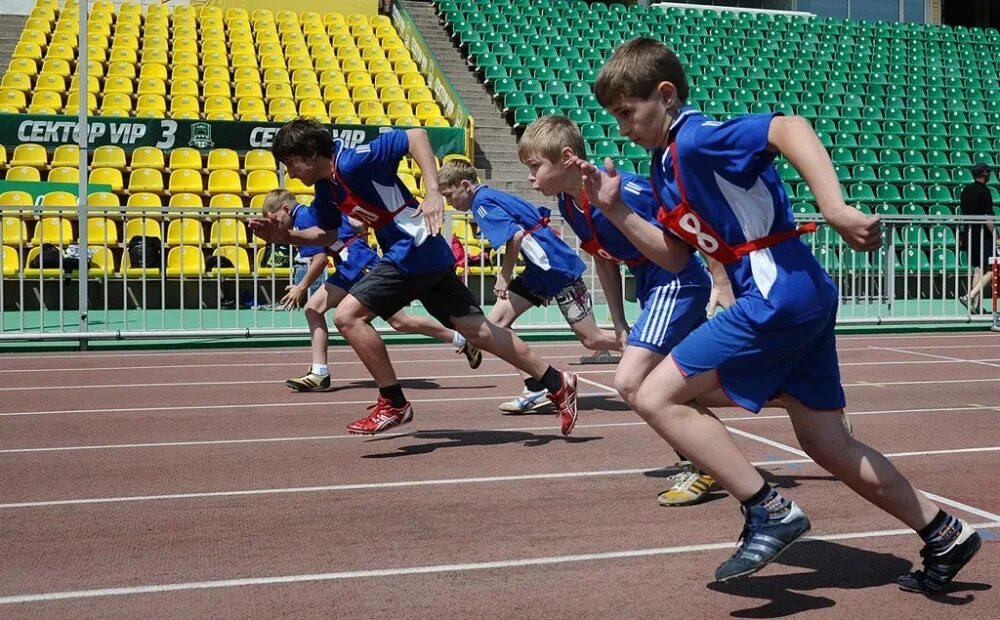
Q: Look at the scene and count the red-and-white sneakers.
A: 2